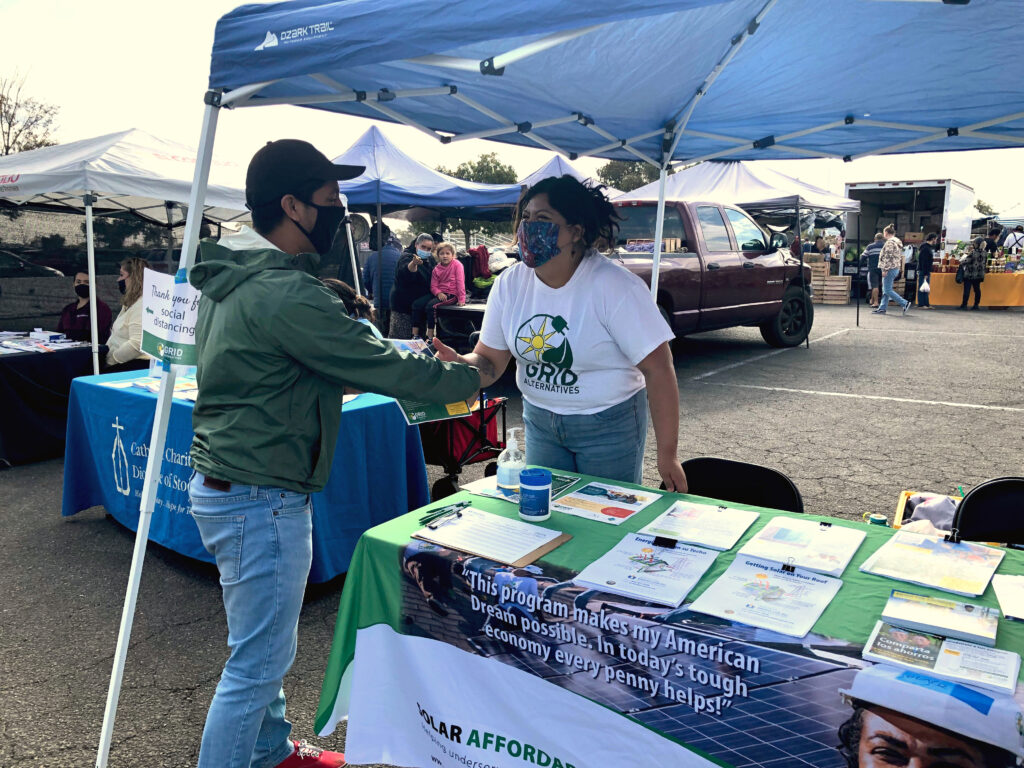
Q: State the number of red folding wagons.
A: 1